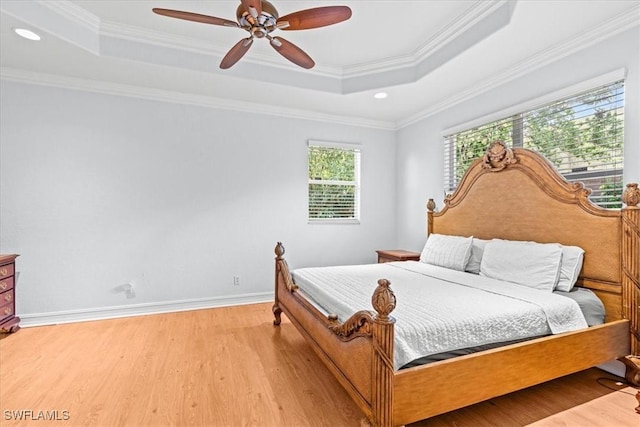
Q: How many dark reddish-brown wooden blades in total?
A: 5